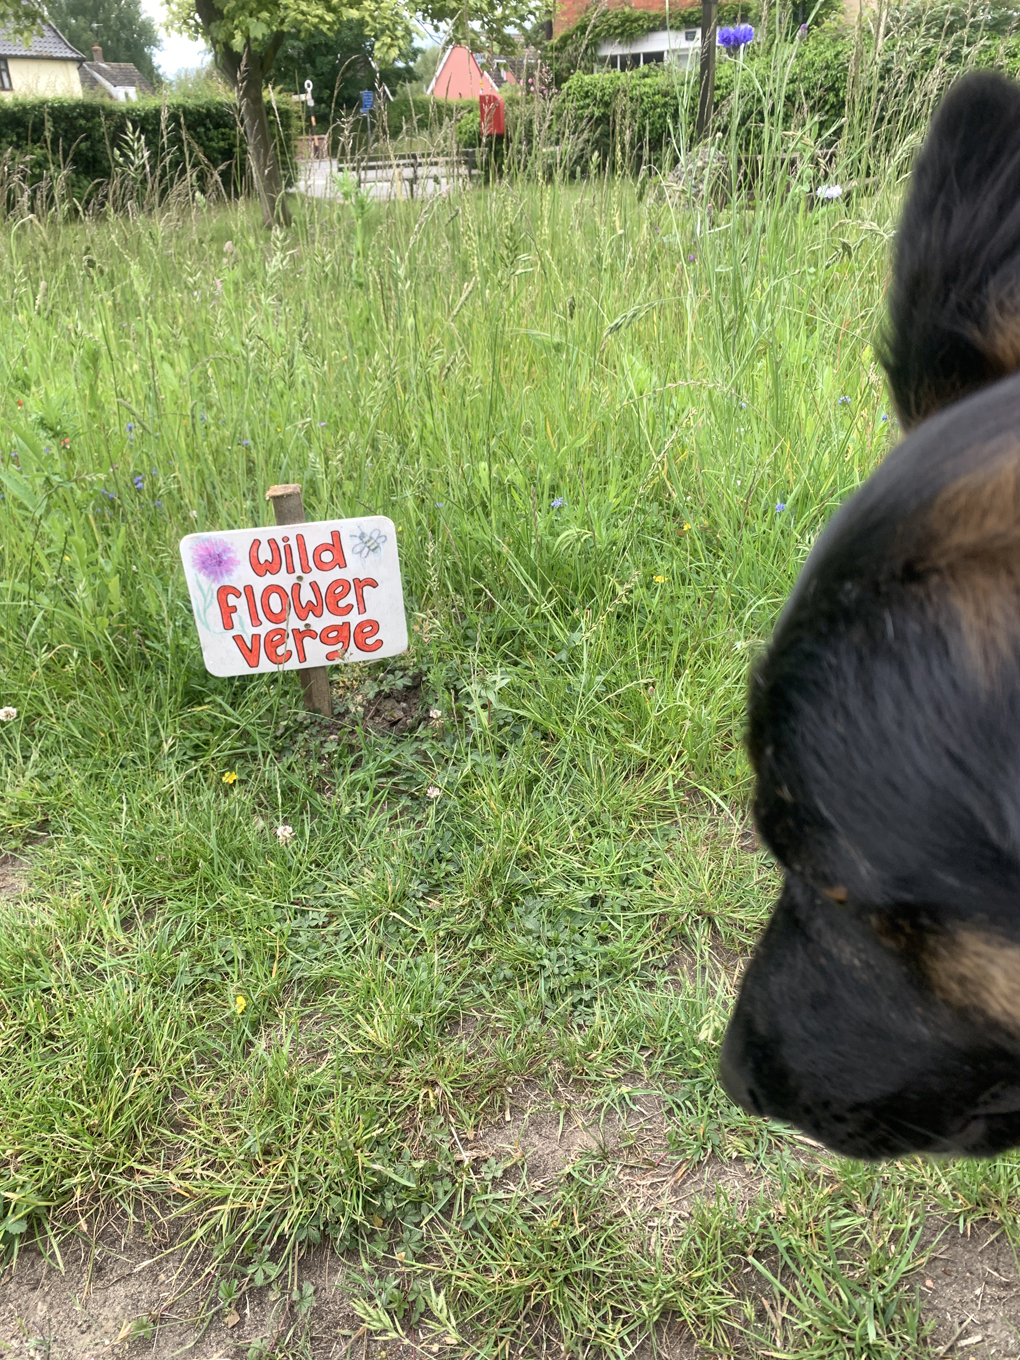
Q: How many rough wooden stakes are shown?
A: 1